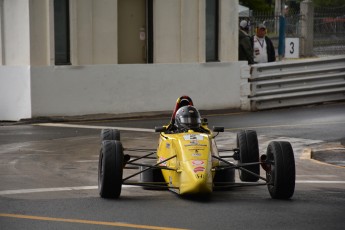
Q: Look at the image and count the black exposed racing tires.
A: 4